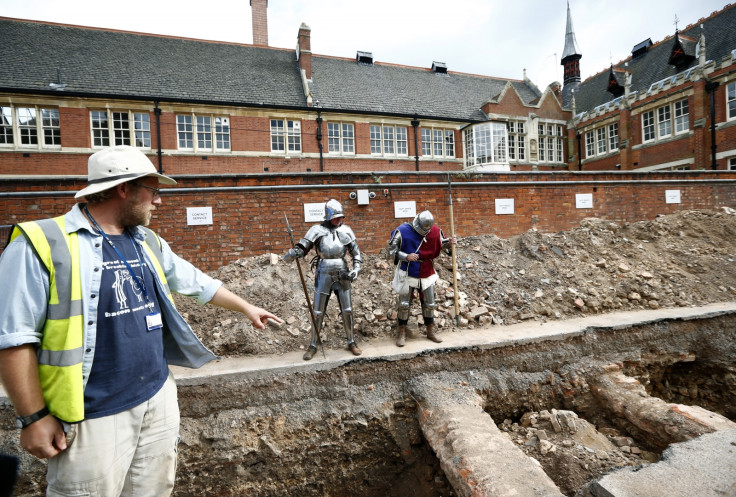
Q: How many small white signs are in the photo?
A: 6